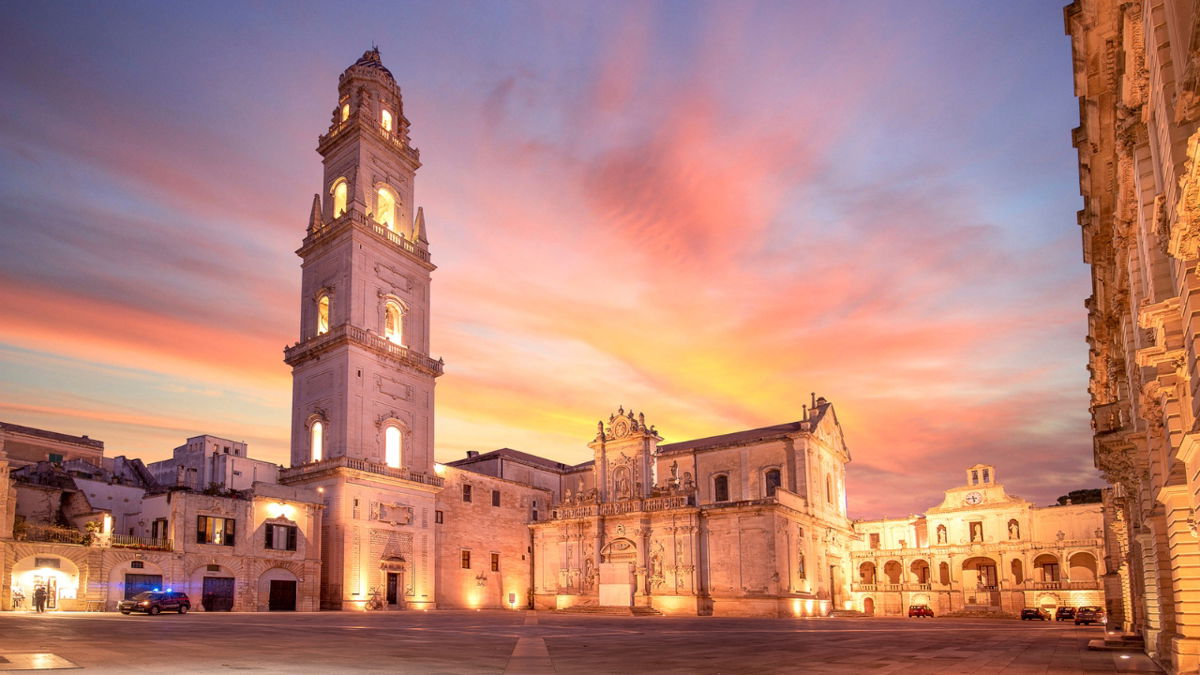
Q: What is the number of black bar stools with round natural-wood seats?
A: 0